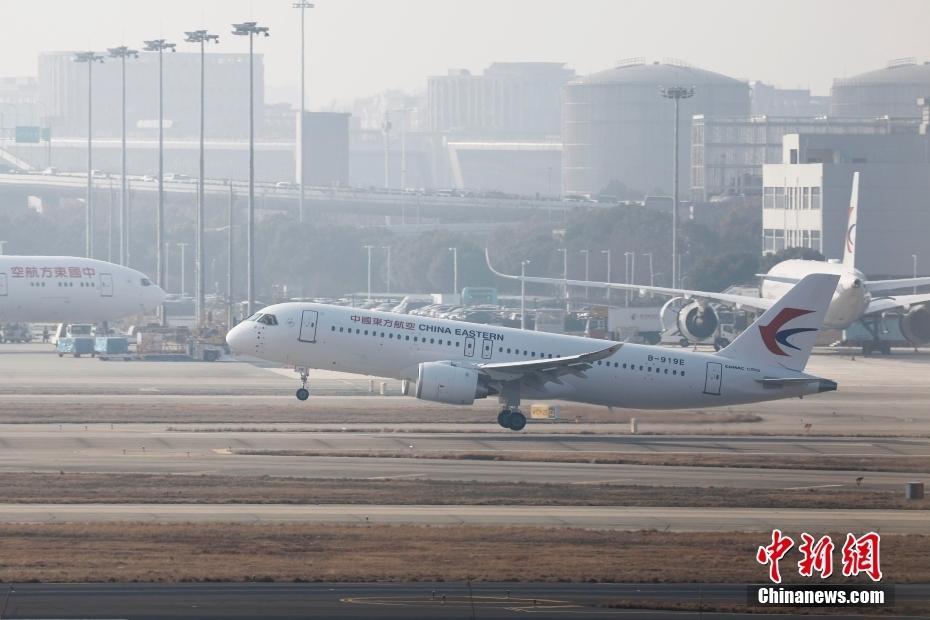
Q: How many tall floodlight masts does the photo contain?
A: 7